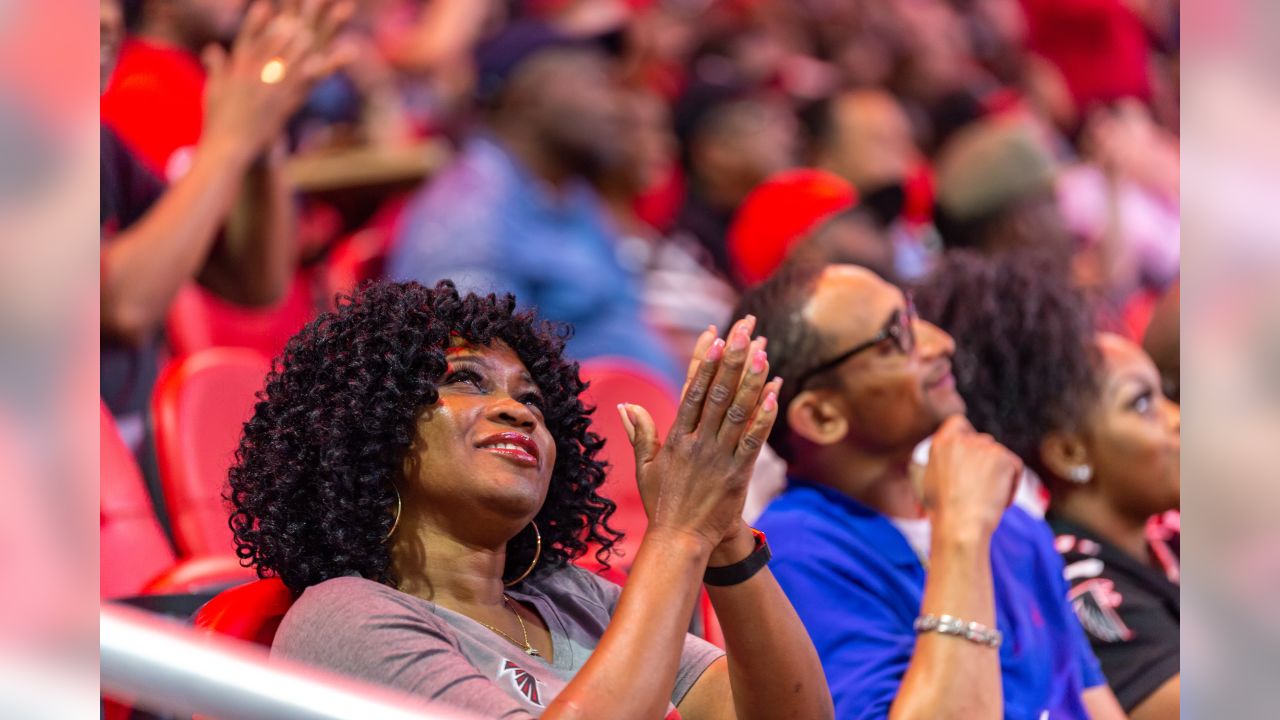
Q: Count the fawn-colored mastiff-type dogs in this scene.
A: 0